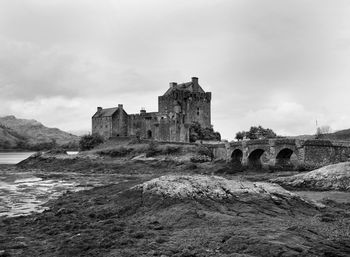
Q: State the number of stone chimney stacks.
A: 5